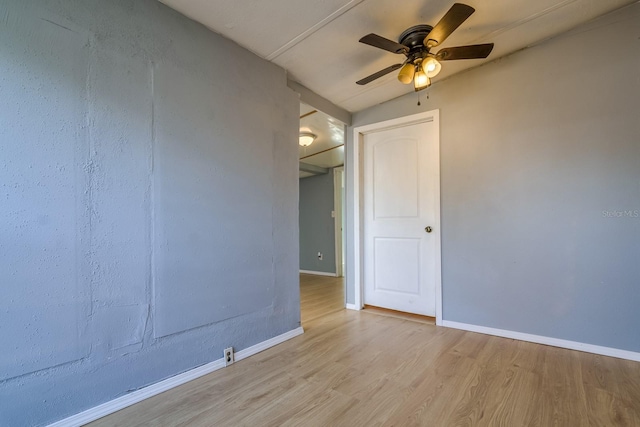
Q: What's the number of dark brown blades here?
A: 4